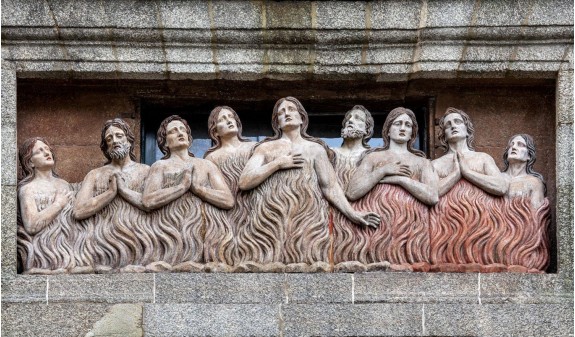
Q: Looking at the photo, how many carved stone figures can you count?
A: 9